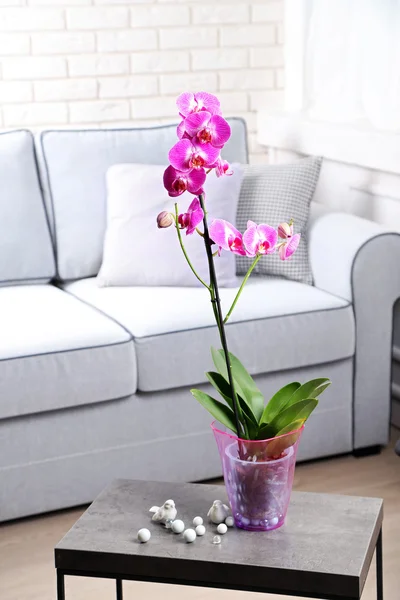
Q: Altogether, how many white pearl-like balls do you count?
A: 7